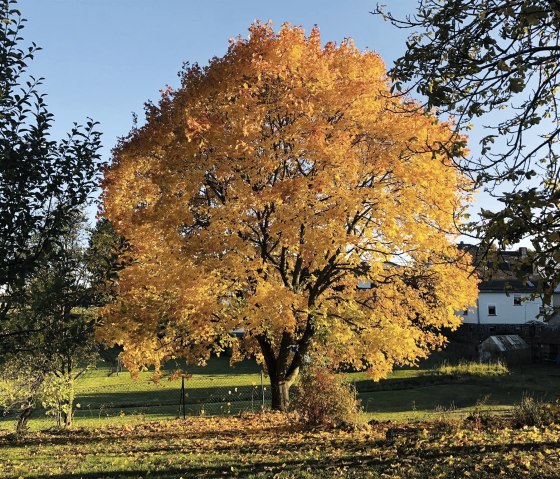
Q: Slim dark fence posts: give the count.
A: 2